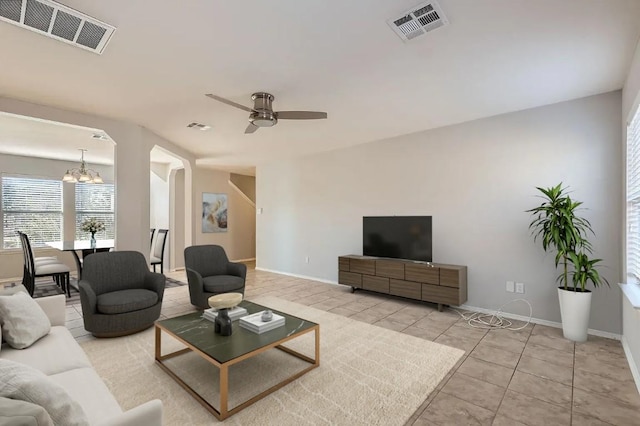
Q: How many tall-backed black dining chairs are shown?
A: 5